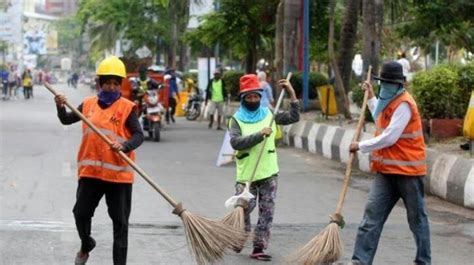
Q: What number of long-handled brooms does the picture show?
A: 3